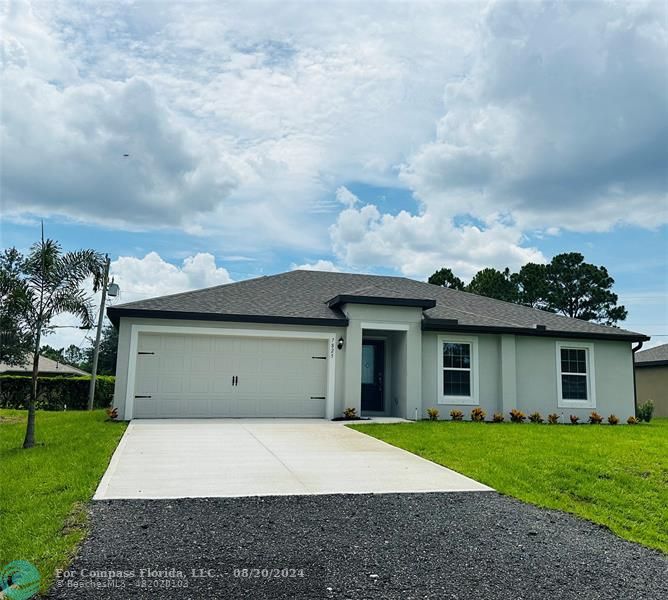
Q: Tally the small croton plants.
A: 13